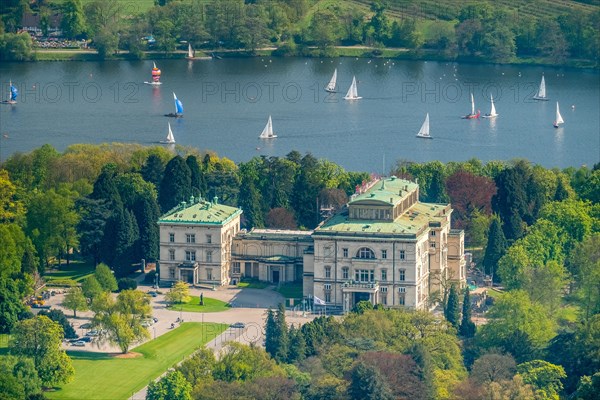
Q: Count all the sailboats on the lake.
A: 13